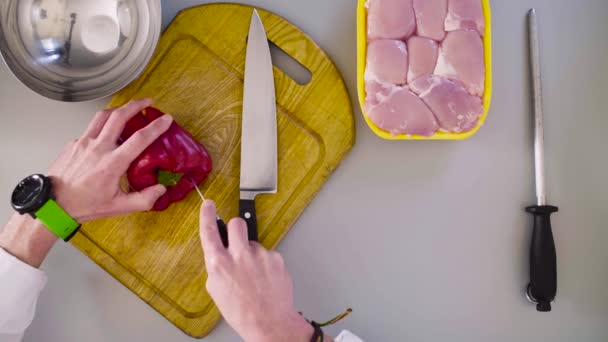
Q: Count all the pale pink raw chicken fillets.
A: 8